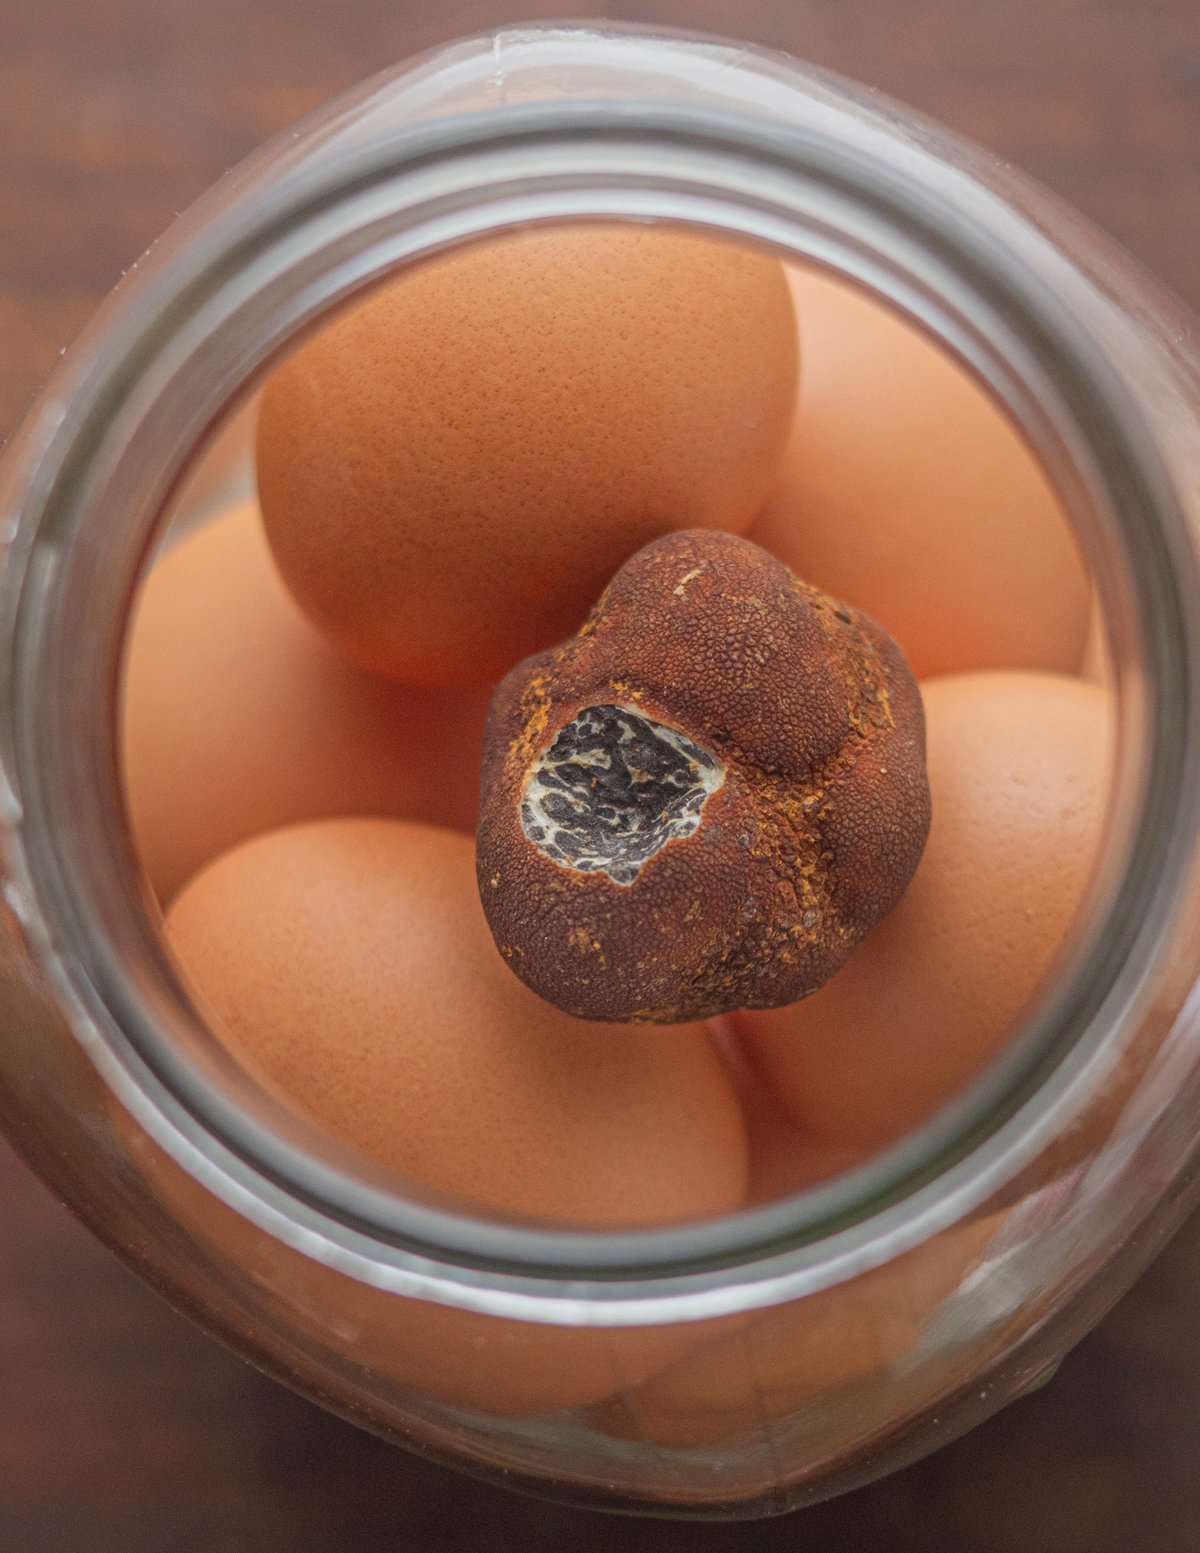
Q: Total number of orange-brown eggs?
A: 5